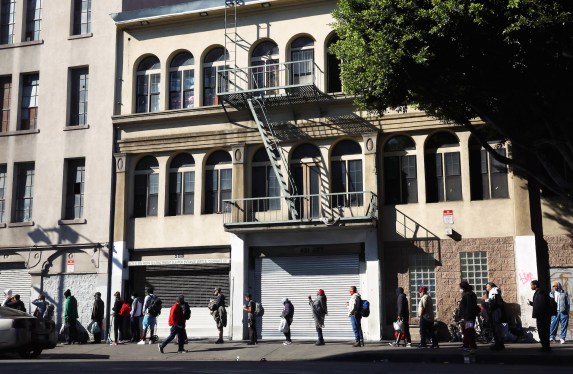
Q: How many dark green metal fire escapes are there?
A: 1